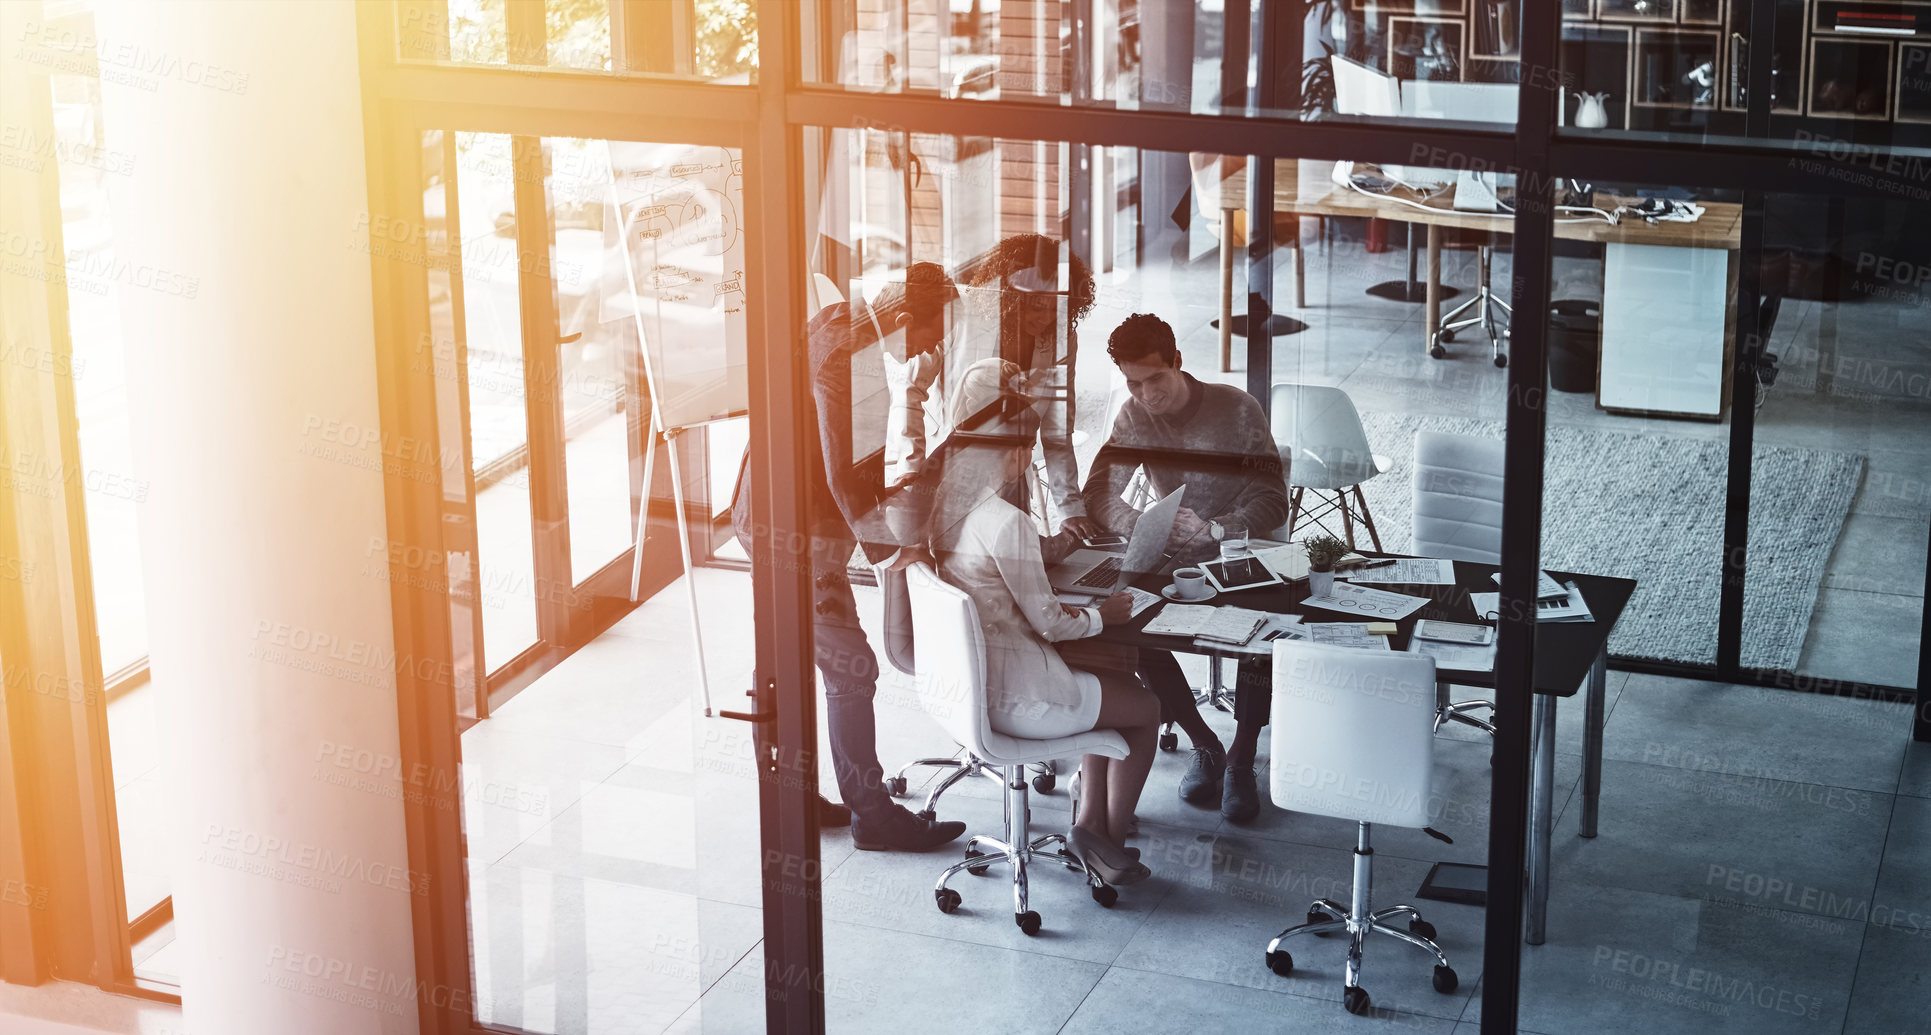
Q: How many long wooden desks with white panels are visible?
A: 1